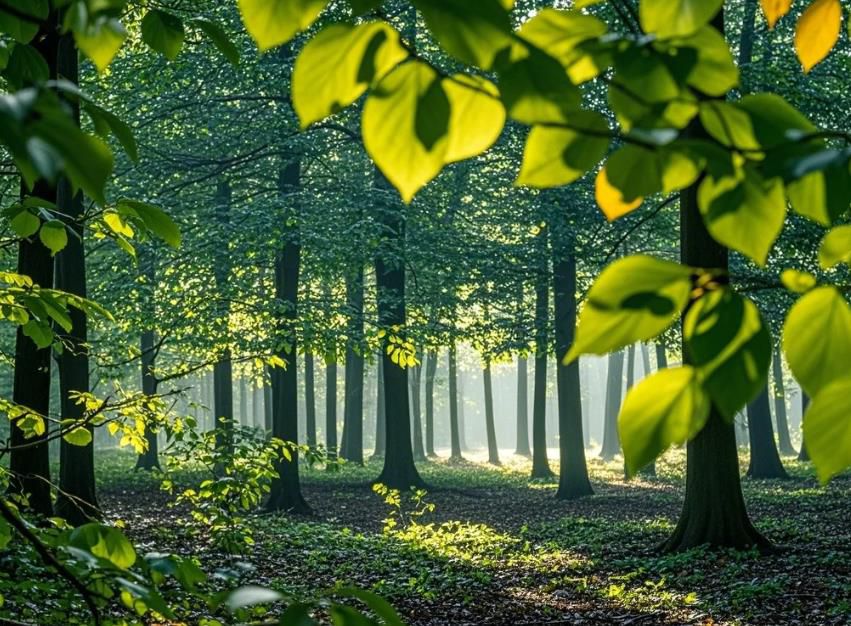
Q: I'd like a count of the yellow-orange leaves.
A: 3